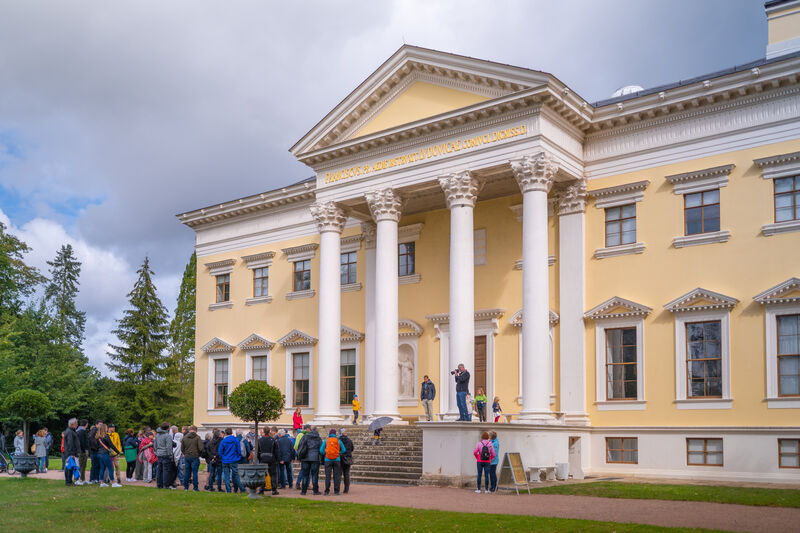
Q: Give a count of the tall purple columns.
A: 0